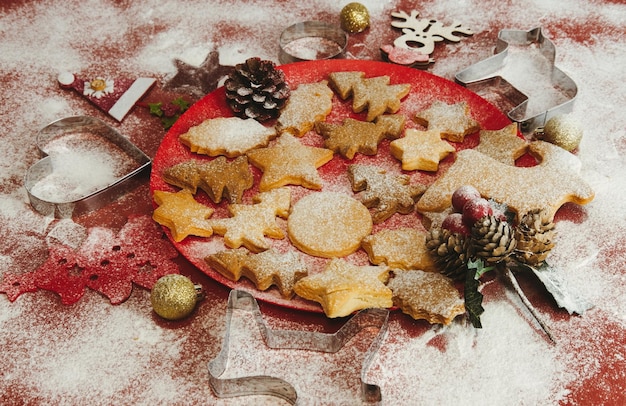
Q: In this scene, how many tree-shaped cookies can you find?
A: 6